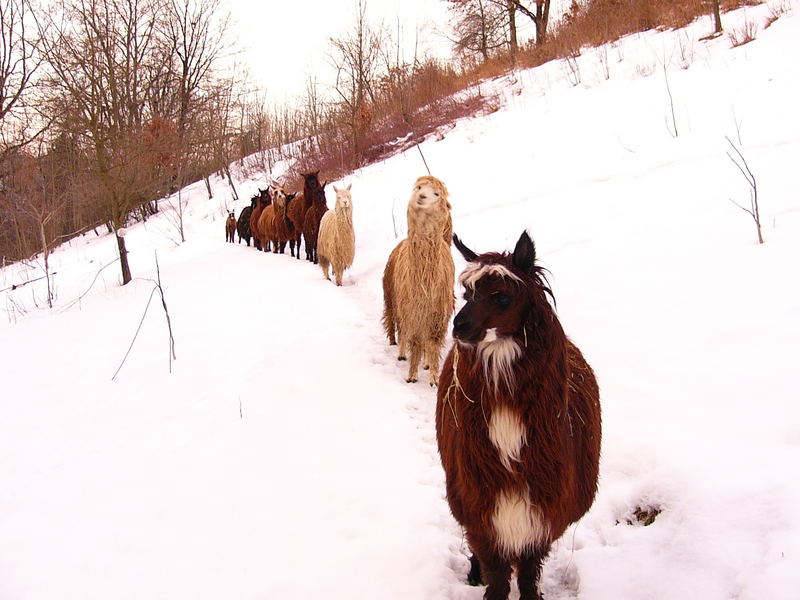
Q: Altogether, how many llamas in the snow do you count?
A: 10